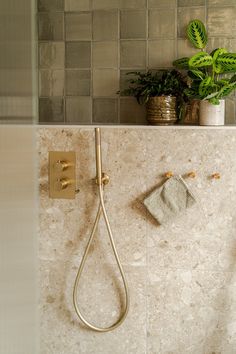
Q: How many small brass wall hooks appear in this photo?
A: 3